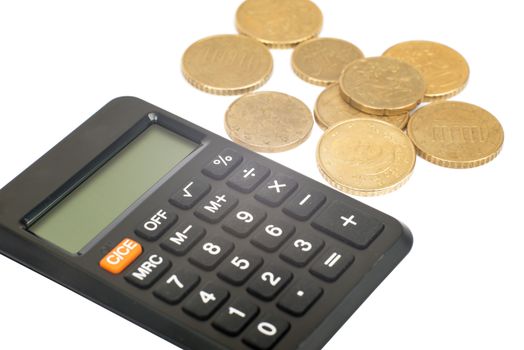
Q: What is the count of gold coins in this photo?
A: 9